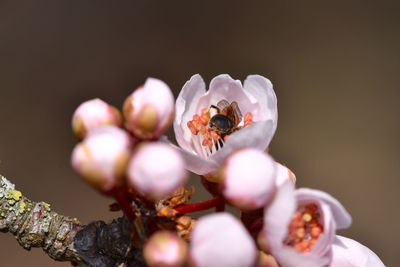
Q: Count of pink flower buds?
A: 7